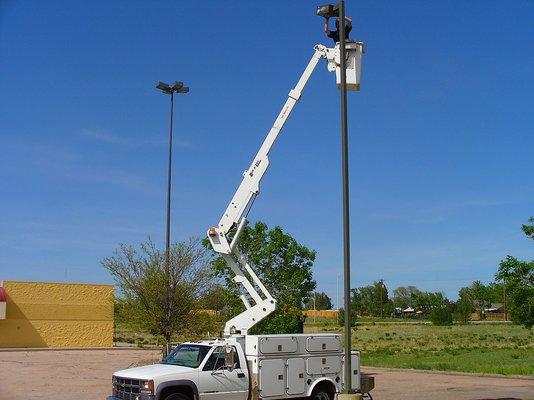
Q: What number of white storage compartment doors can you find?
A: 6